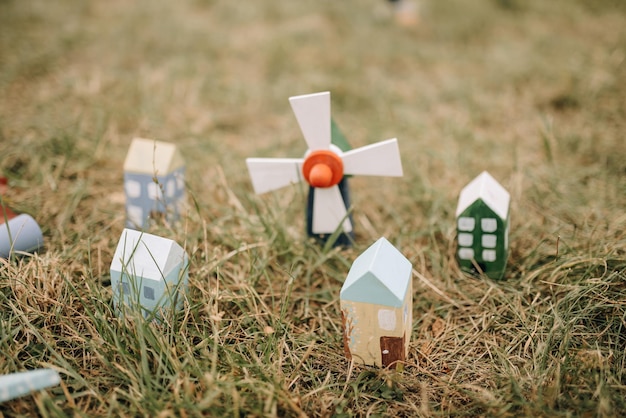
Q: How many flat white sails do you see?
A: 4